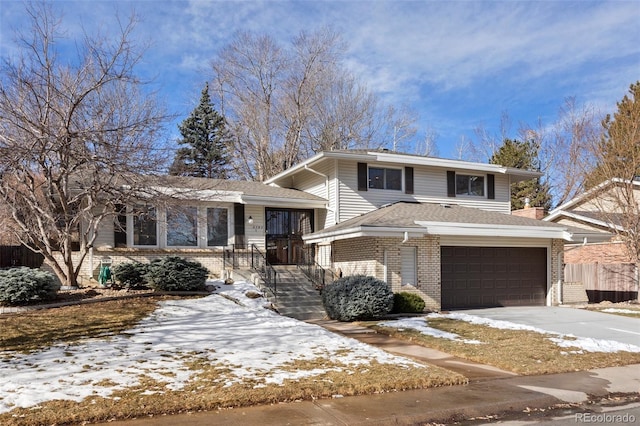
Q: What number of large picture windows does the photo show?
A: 3